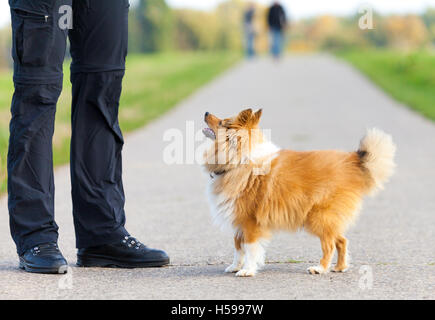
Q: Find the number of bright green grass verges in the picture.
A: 2